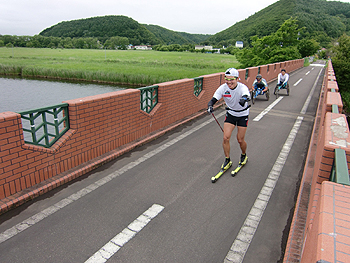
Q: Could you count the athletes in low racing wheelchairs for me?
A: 2